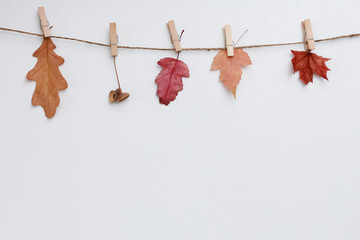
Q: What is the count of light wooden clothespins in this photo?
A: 5